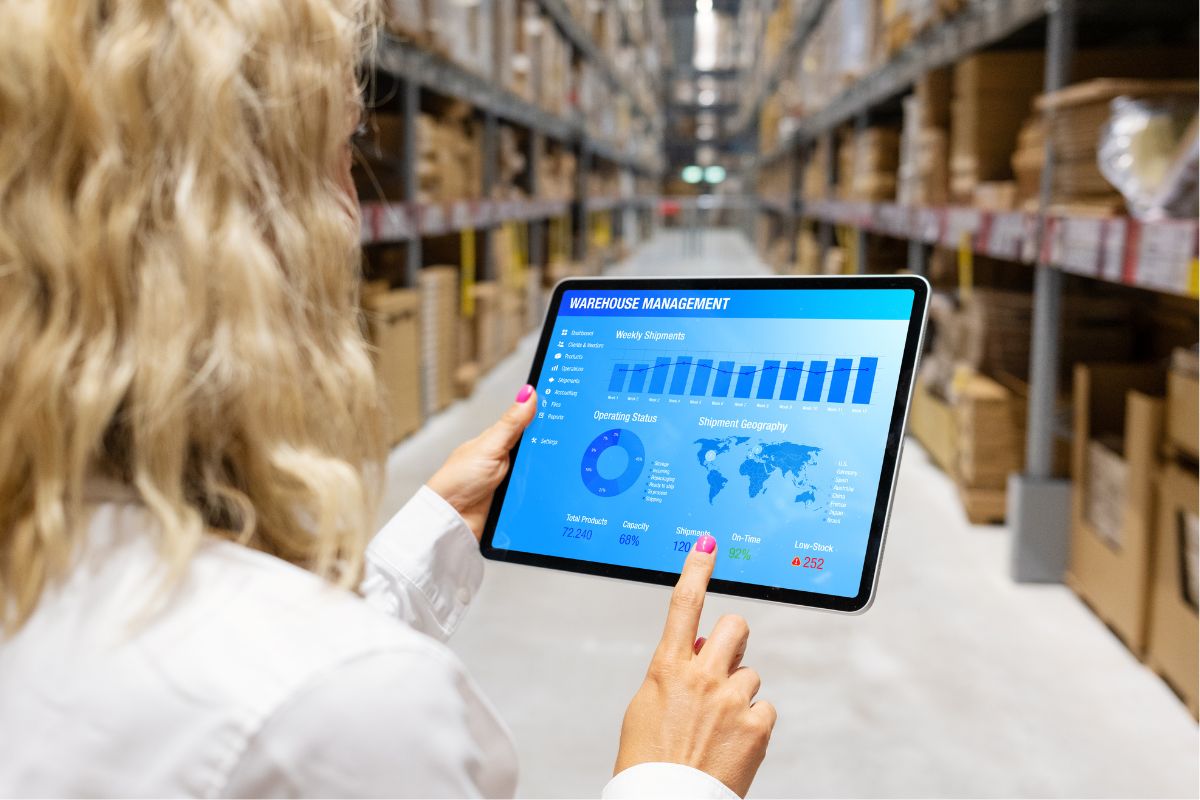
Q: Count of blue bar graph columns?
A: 12